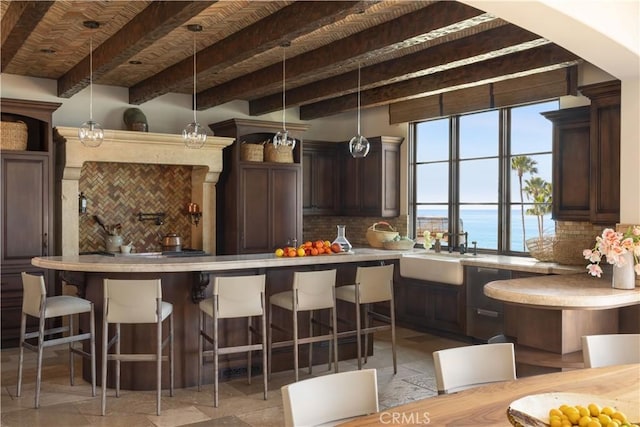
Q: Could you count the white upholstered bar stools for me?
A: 5